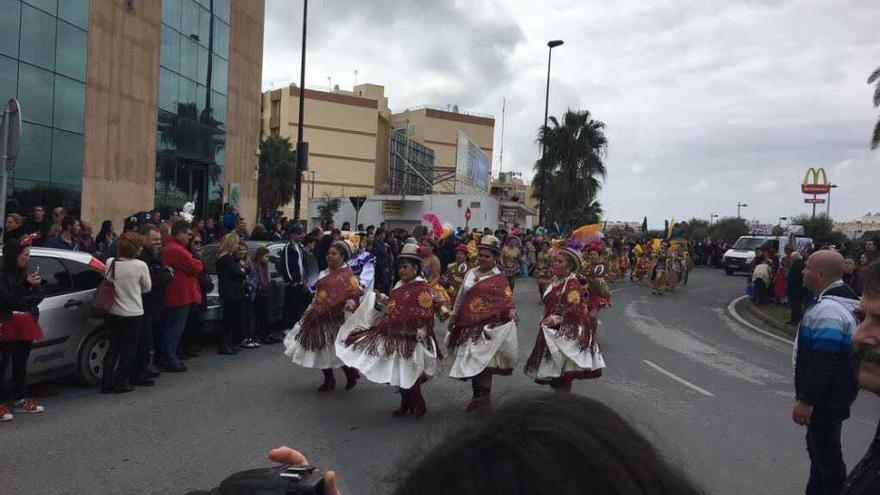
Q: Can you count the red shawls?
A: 4